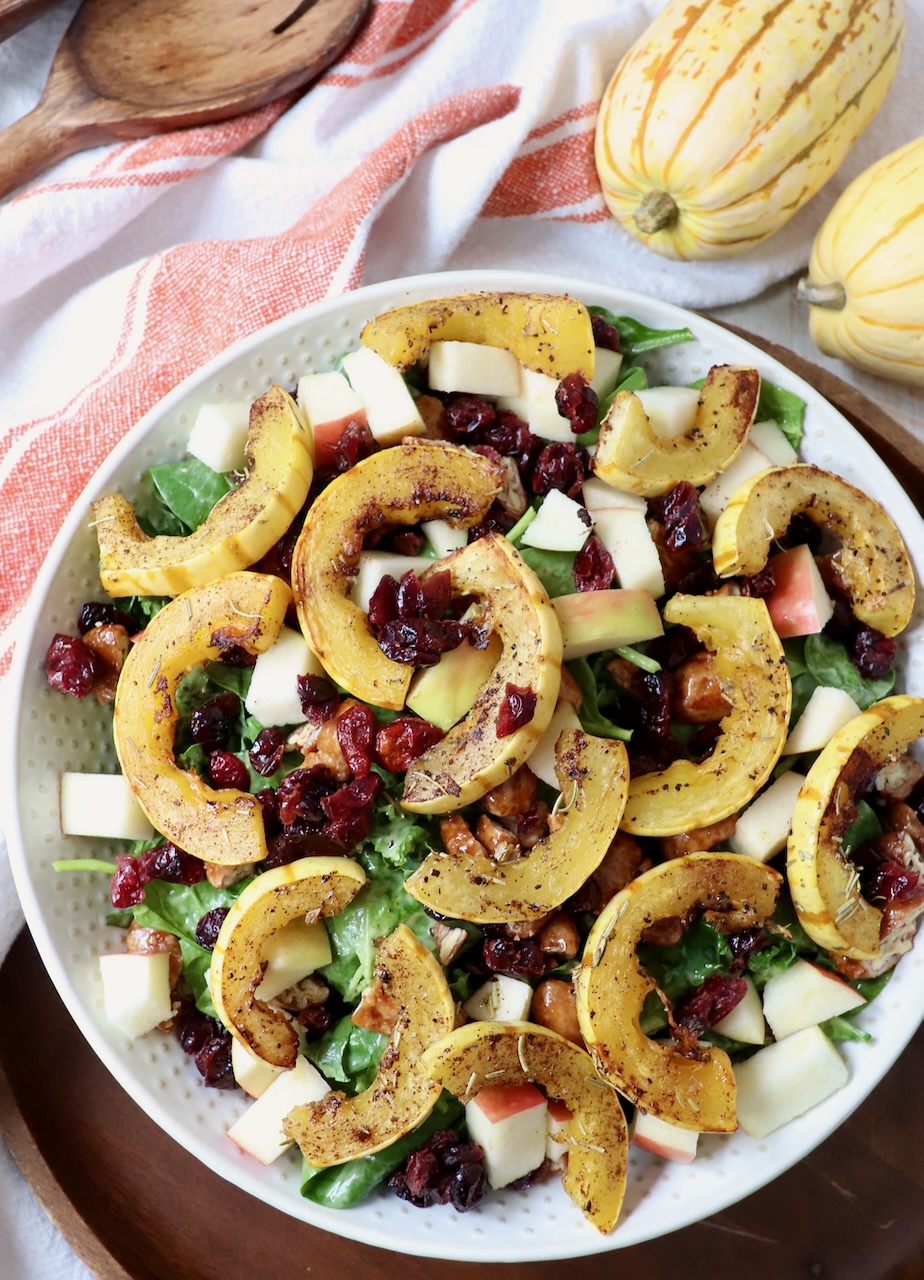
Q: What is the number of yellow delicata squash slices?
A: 14